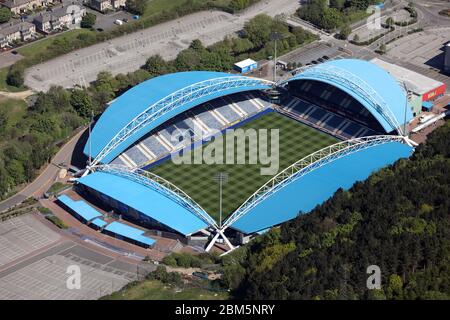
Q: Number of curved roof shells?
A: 4